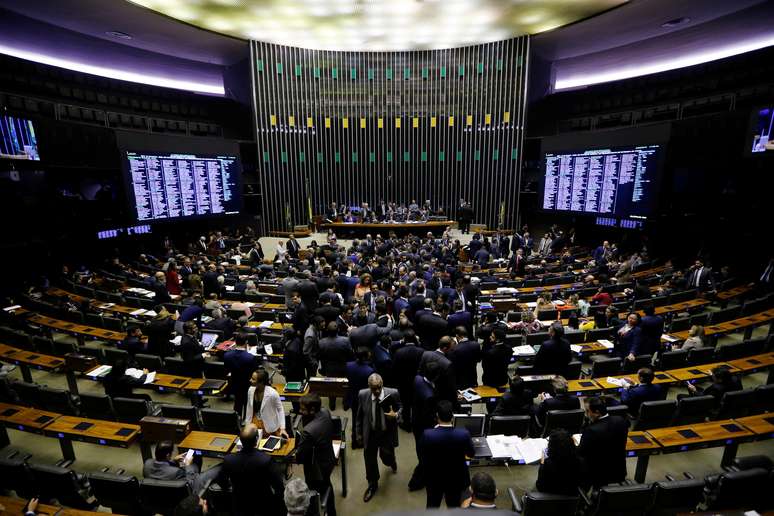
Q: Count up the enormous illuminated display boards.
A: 2